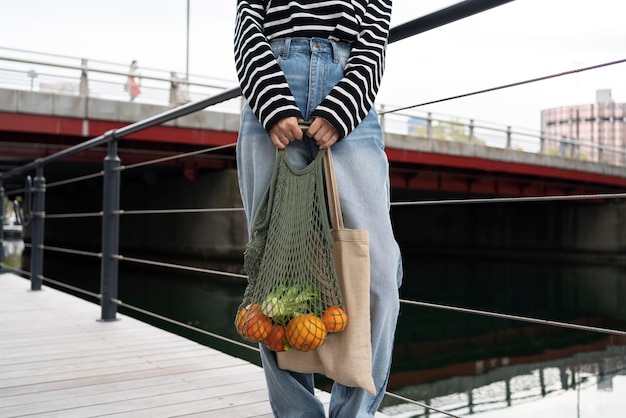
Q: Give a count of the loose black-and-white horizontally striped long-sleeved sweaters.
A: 1